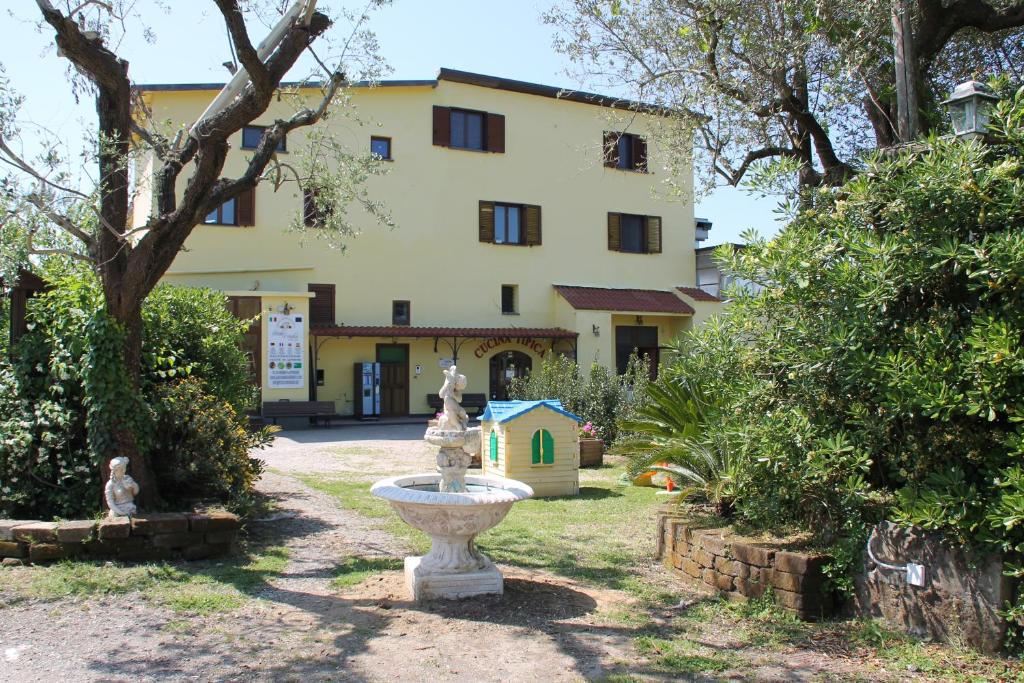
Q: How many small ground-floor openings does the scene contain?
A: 2